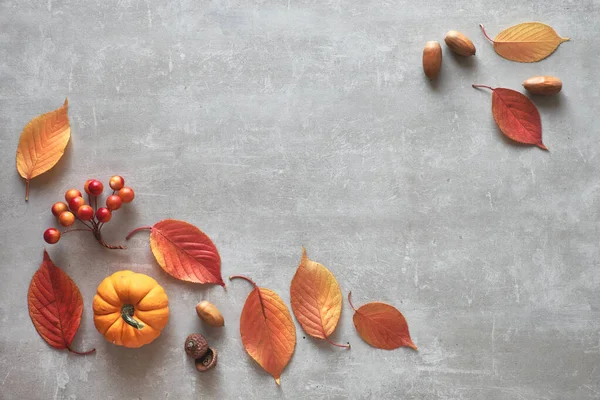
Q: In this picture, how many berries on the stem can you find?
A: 12